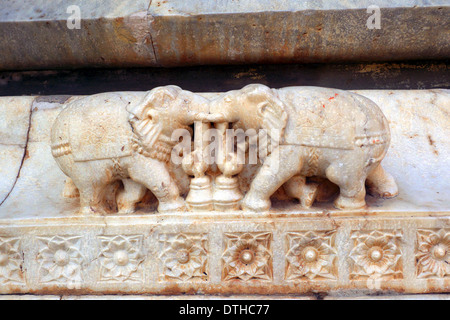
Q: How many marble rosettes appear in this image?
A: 8